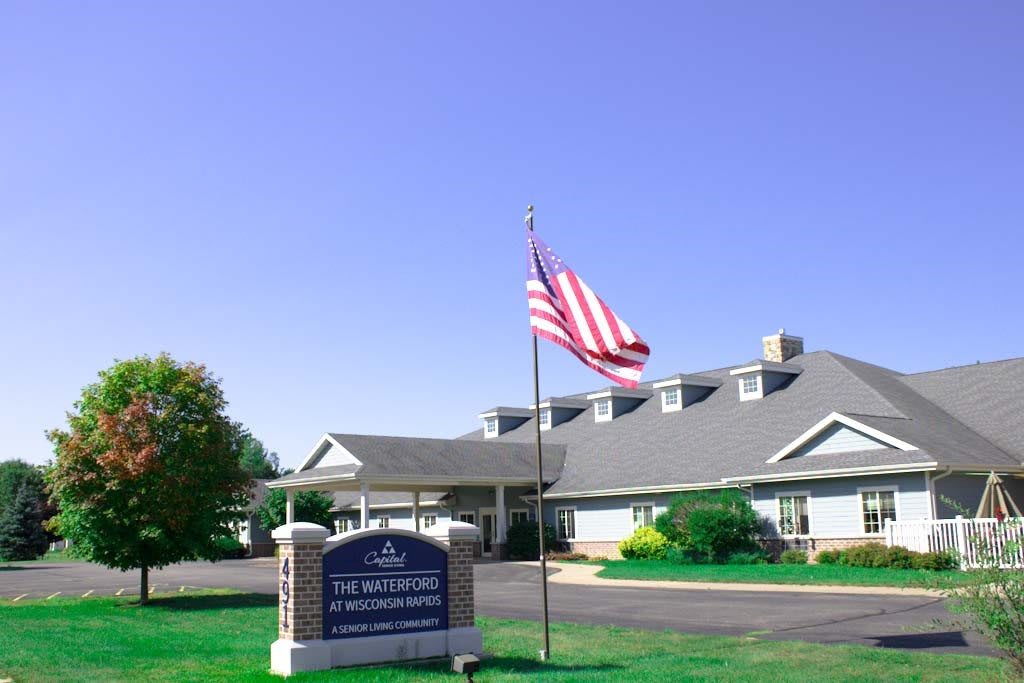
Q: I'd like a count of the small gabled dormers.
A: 5